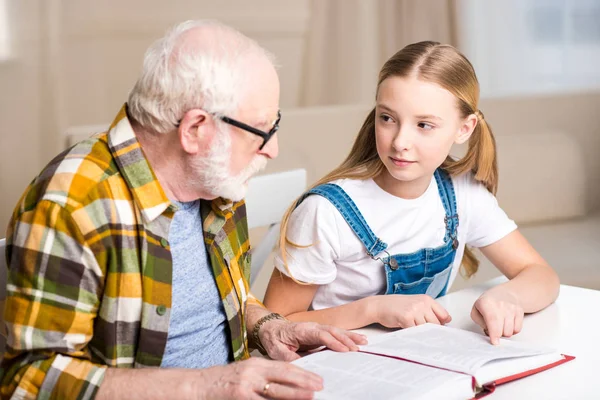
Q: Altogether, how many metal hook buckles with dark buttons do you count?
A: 2